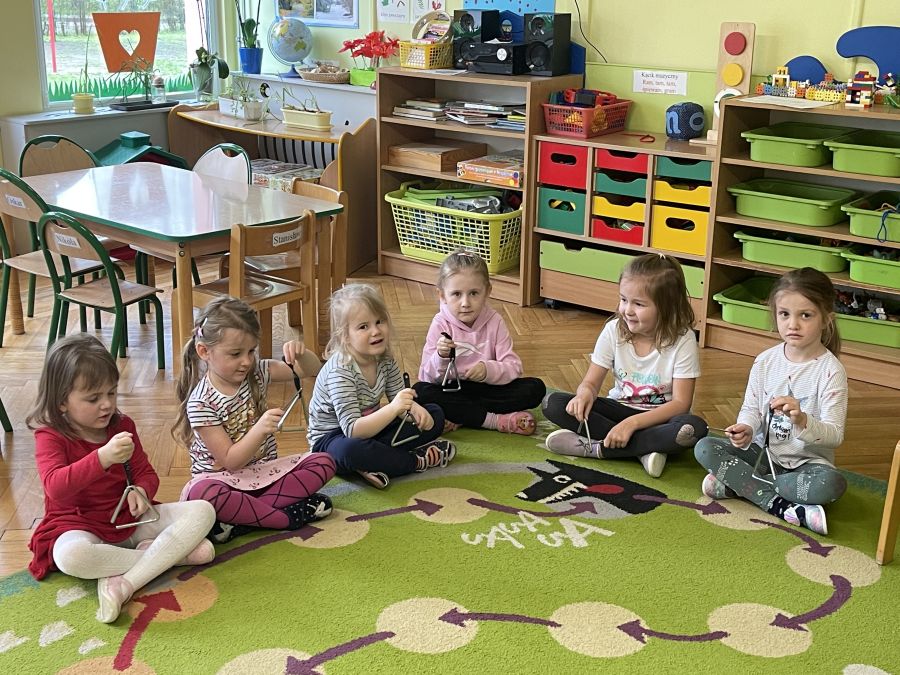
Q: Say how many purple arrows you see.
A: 9